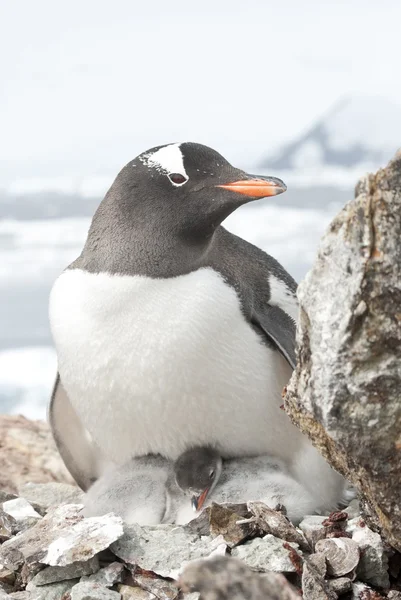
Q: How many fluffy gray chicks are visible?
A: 2